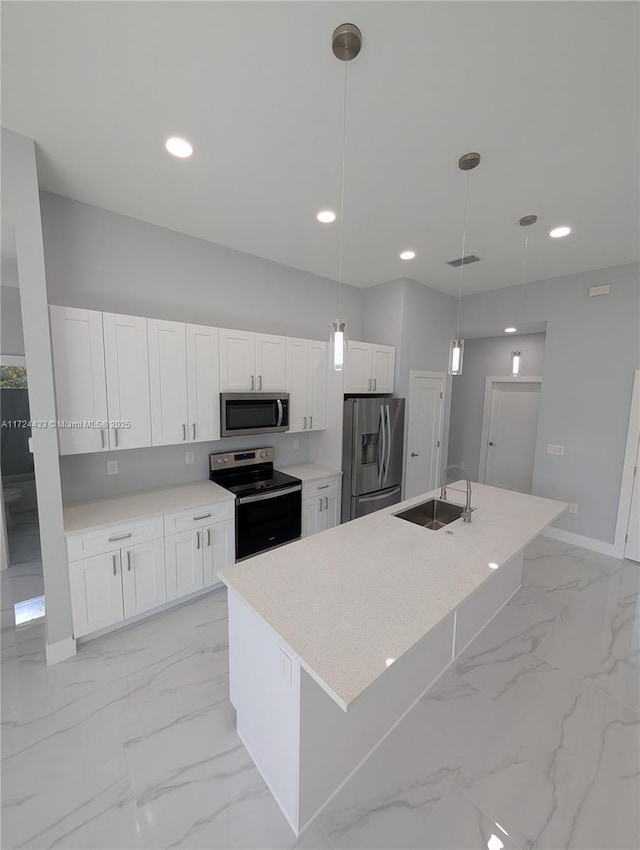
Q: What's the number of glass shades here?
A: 3